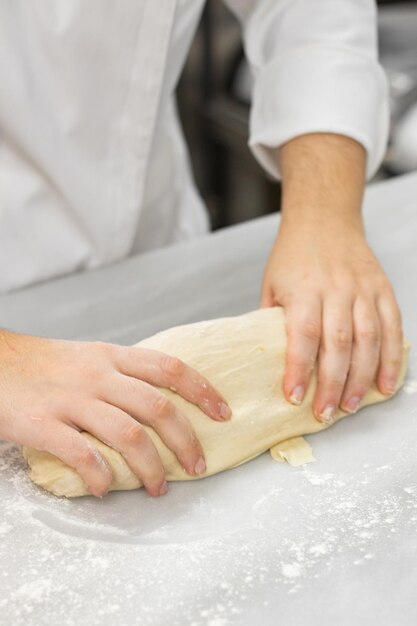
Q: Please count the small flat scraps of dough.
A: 1